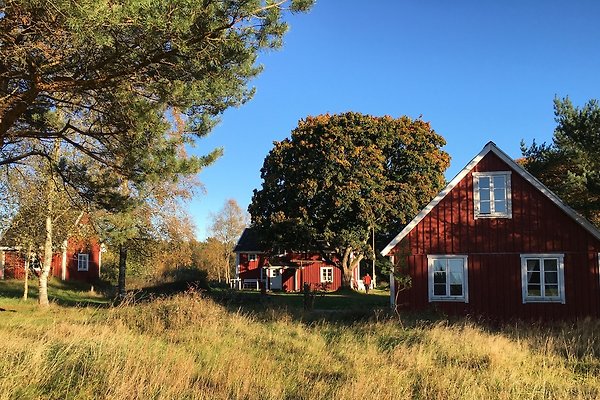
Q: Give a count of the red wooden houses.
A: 3